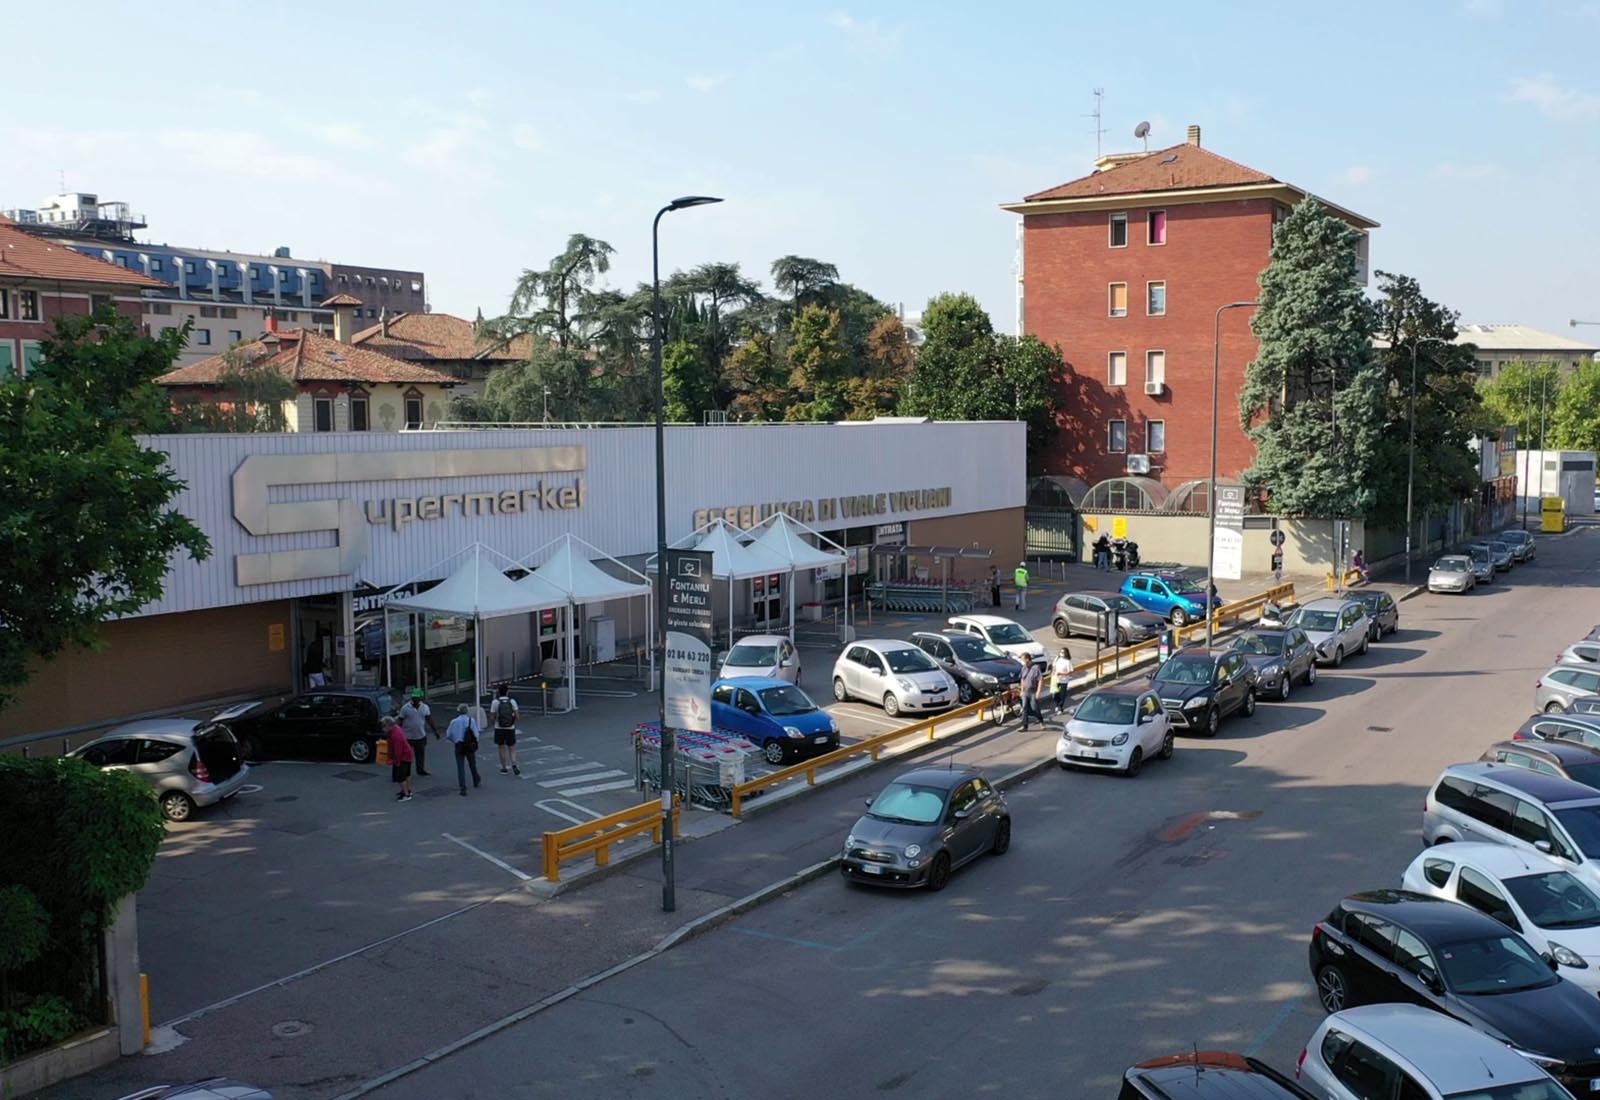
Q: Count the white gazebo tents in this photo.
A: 4